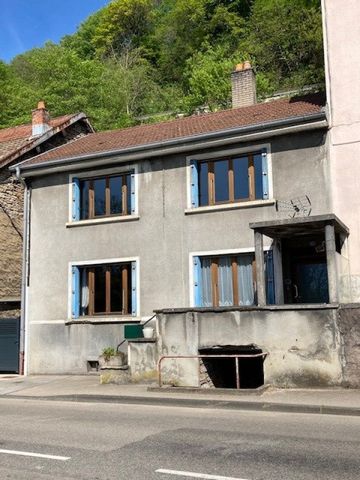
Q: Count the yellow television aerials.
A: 0